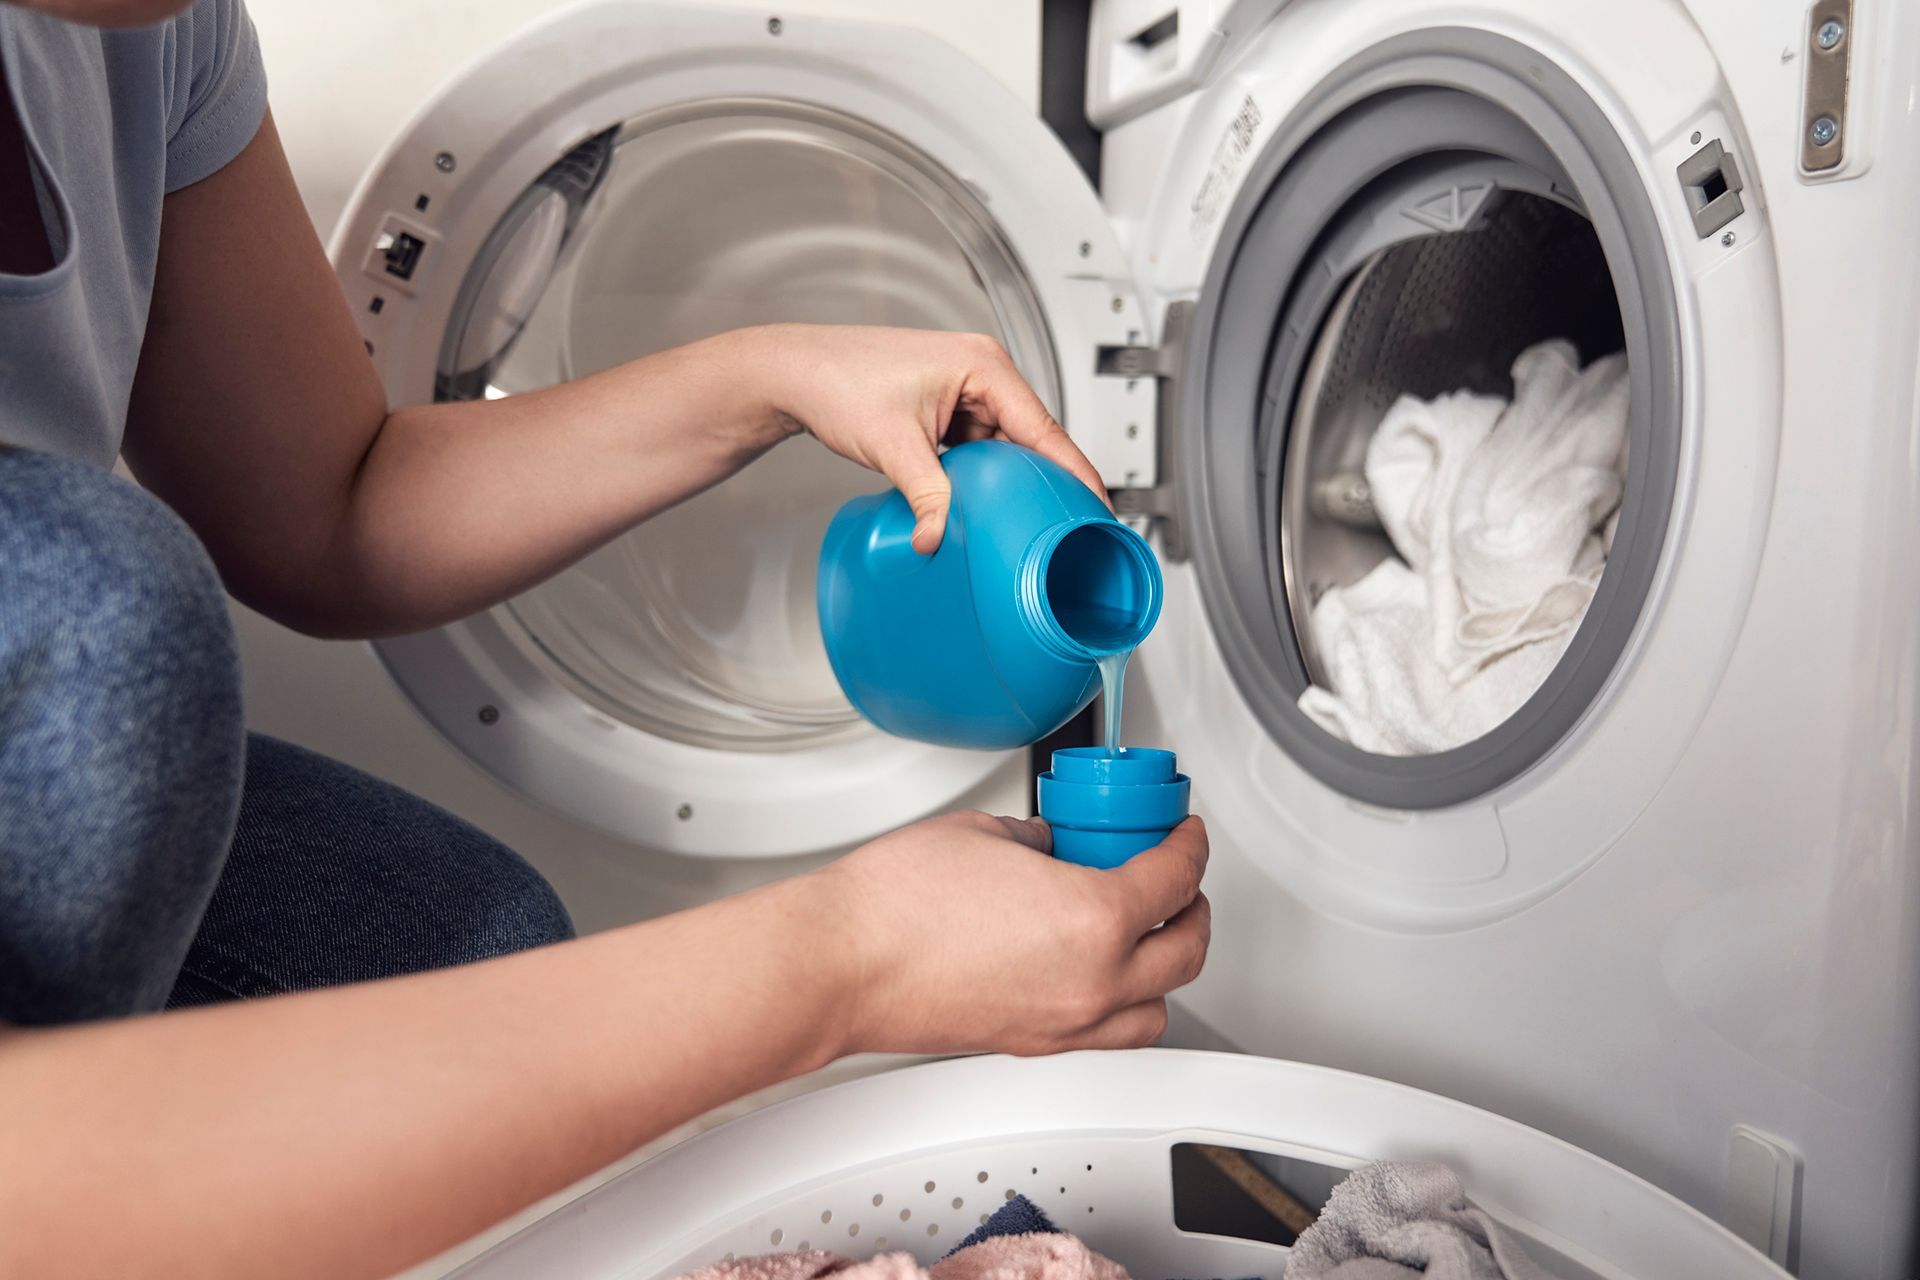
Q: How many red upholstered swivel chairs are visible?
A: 0